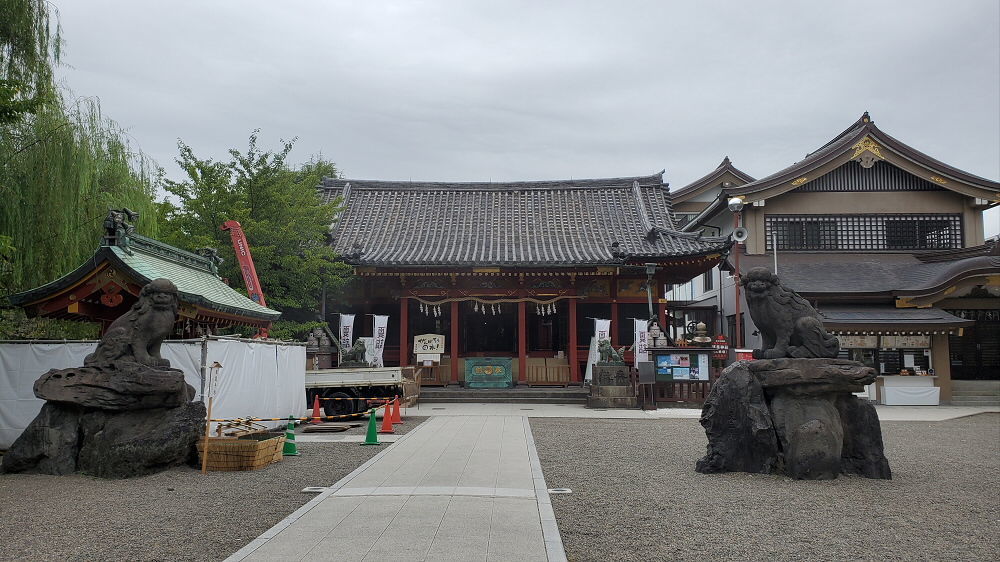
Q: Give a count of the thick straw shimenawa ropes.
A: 1